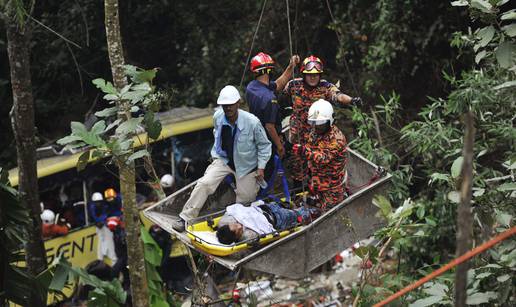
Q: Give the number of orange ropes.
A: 1